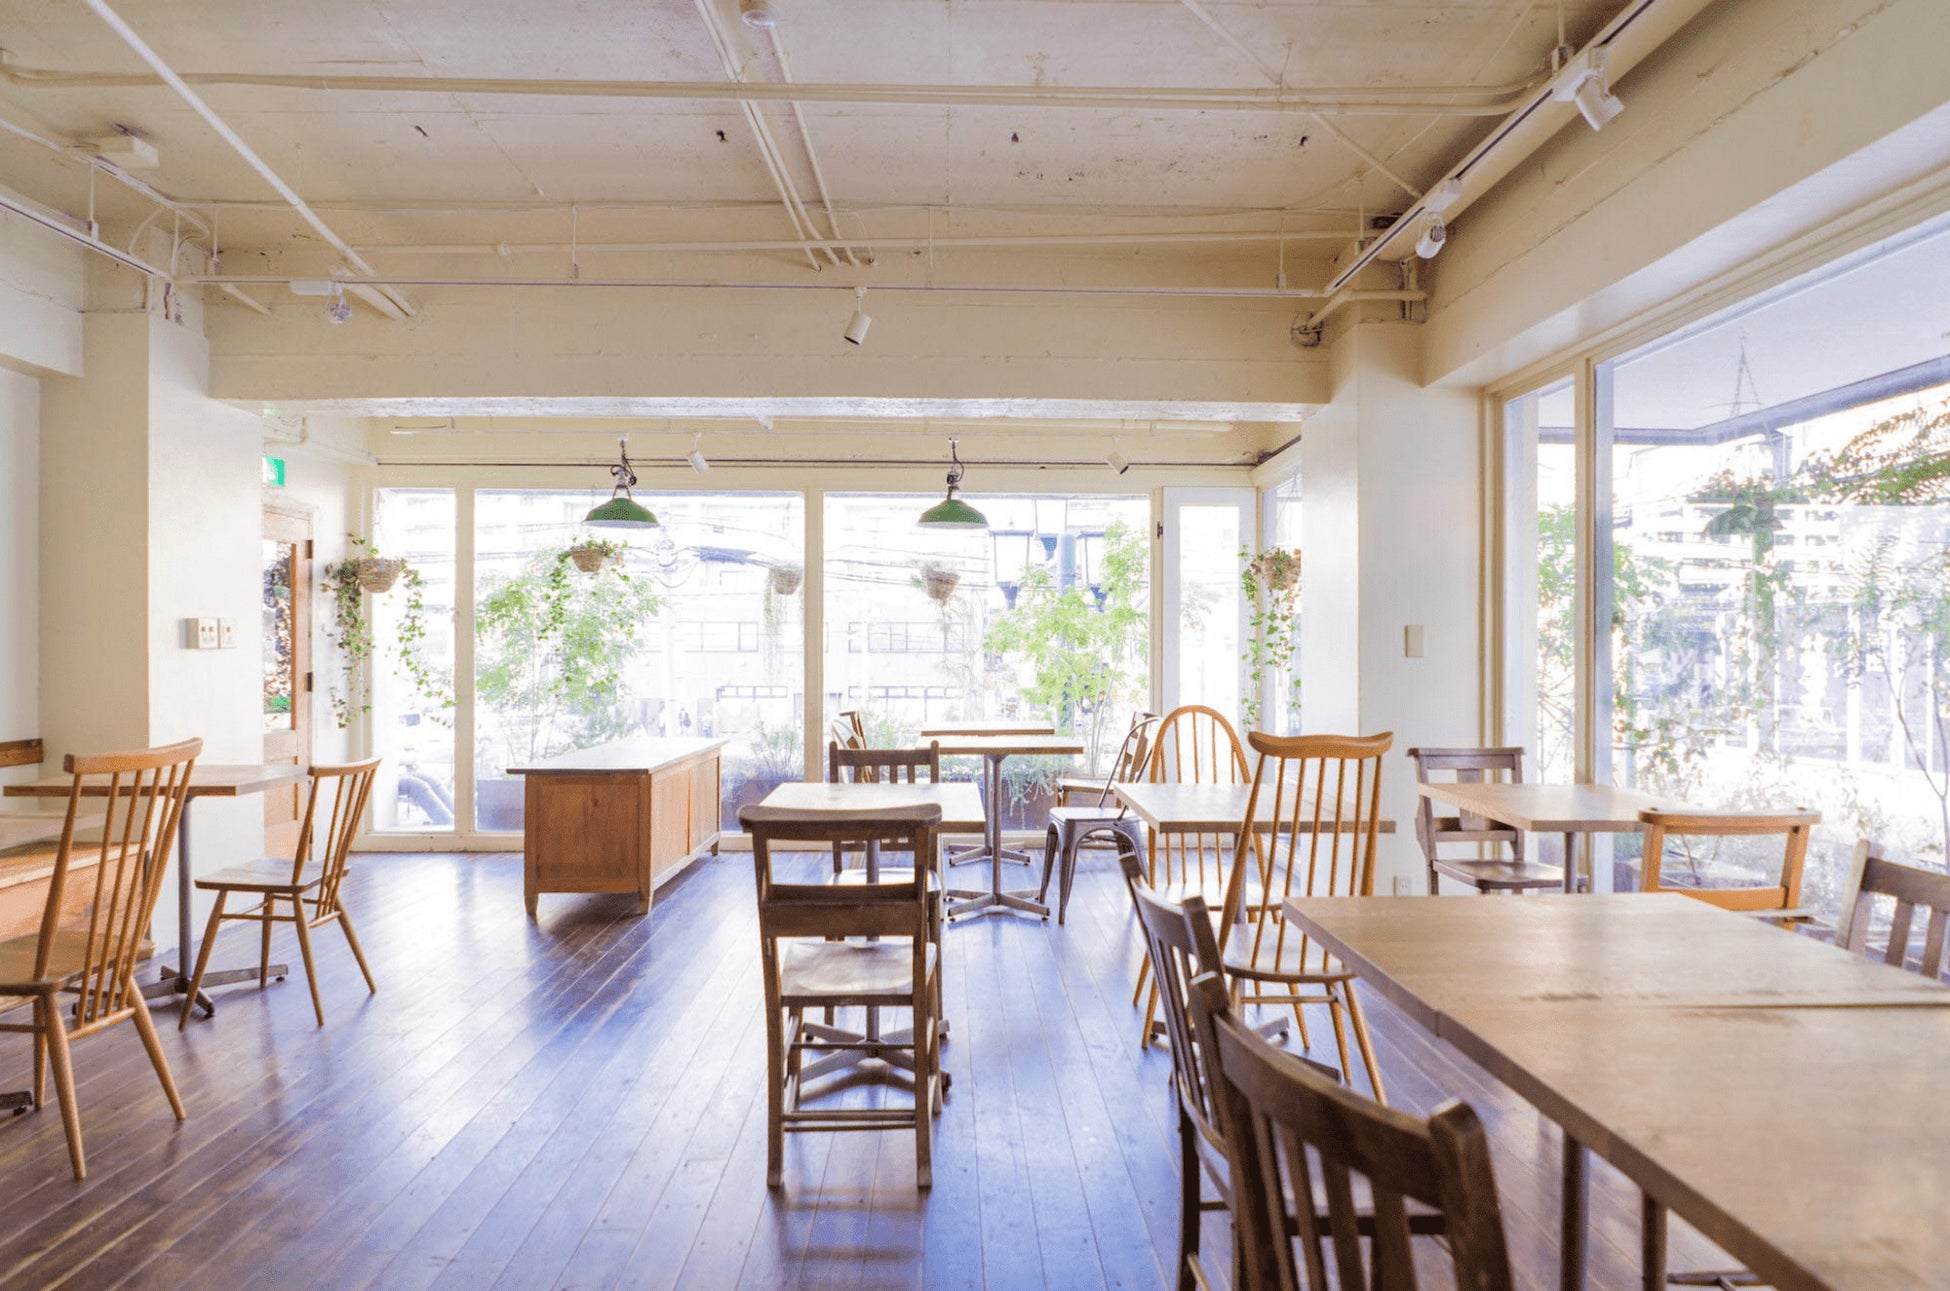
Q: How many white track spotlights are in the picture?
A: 6